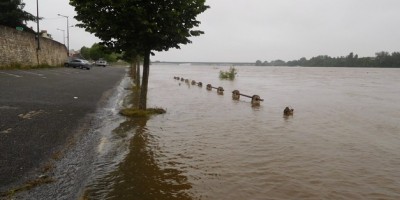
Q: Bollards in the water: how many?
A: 11